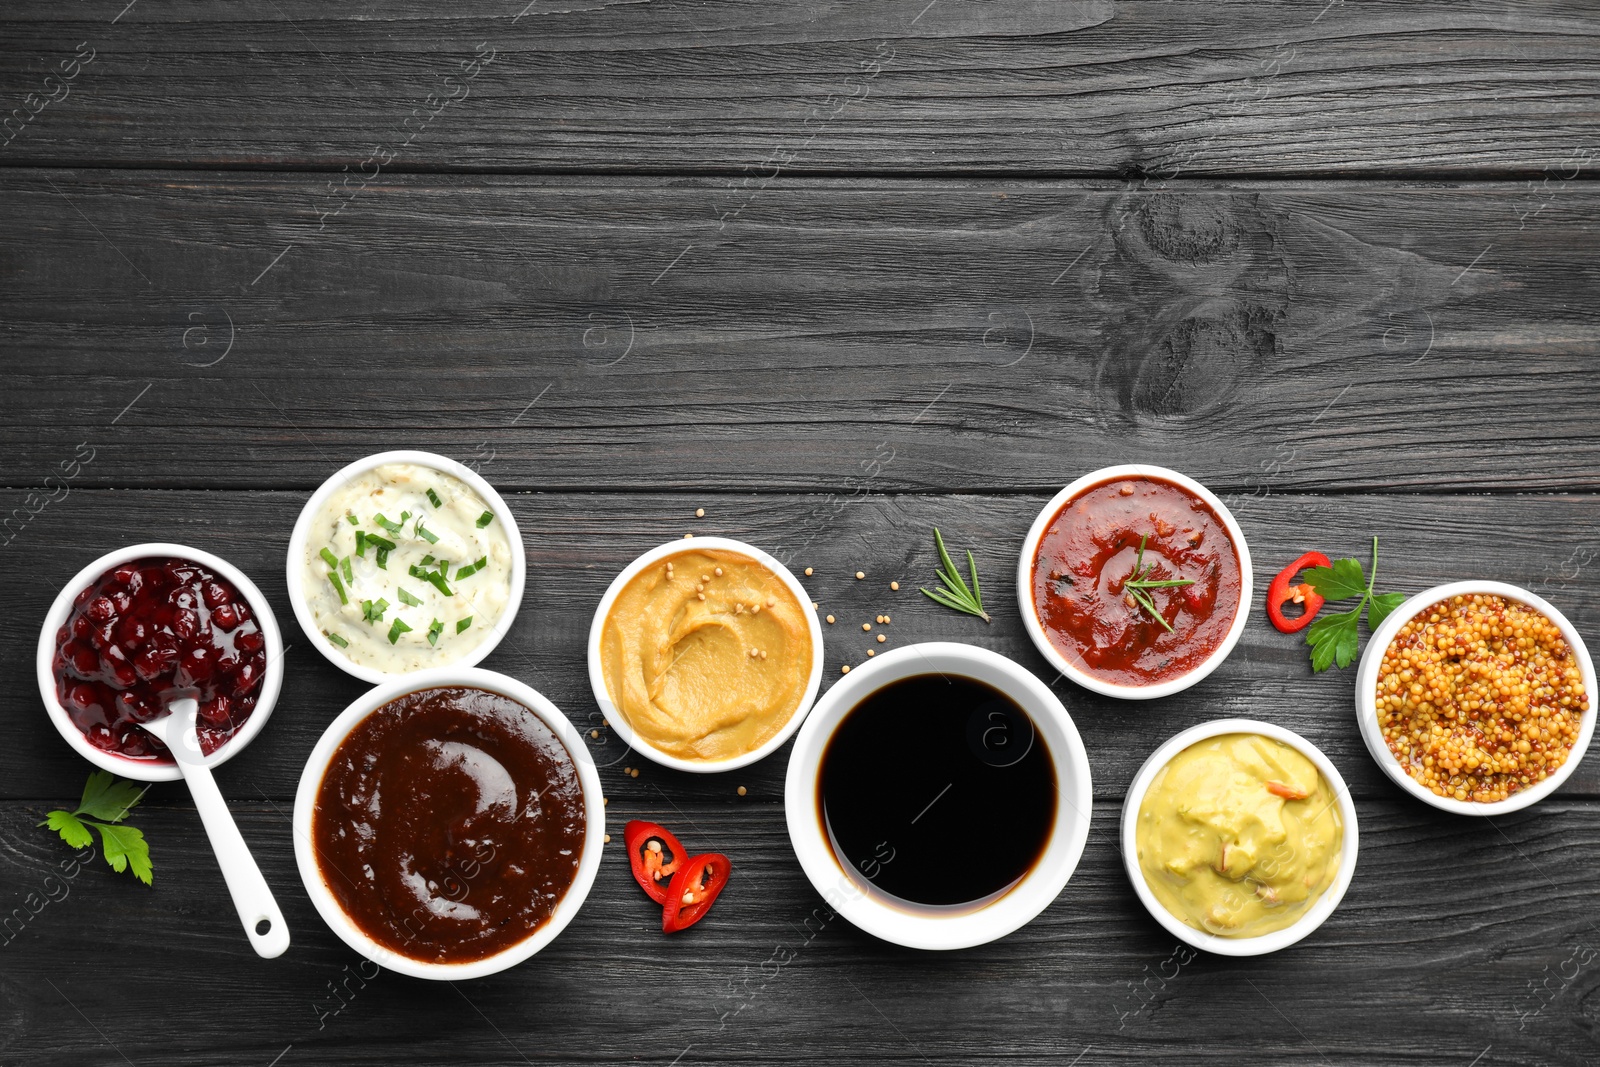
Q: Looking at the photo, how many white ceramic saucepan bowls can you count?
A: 8